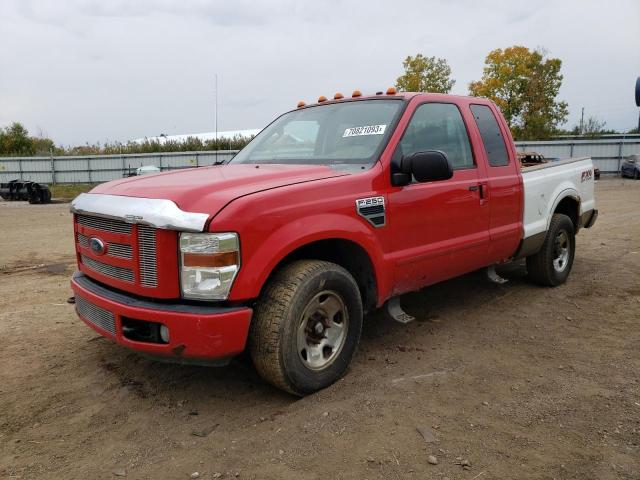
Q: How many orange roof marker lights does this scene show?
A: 5